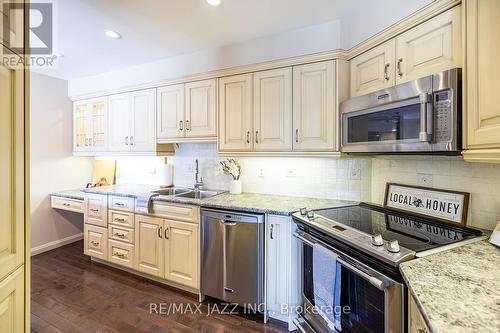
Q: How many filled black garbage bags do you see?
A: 0